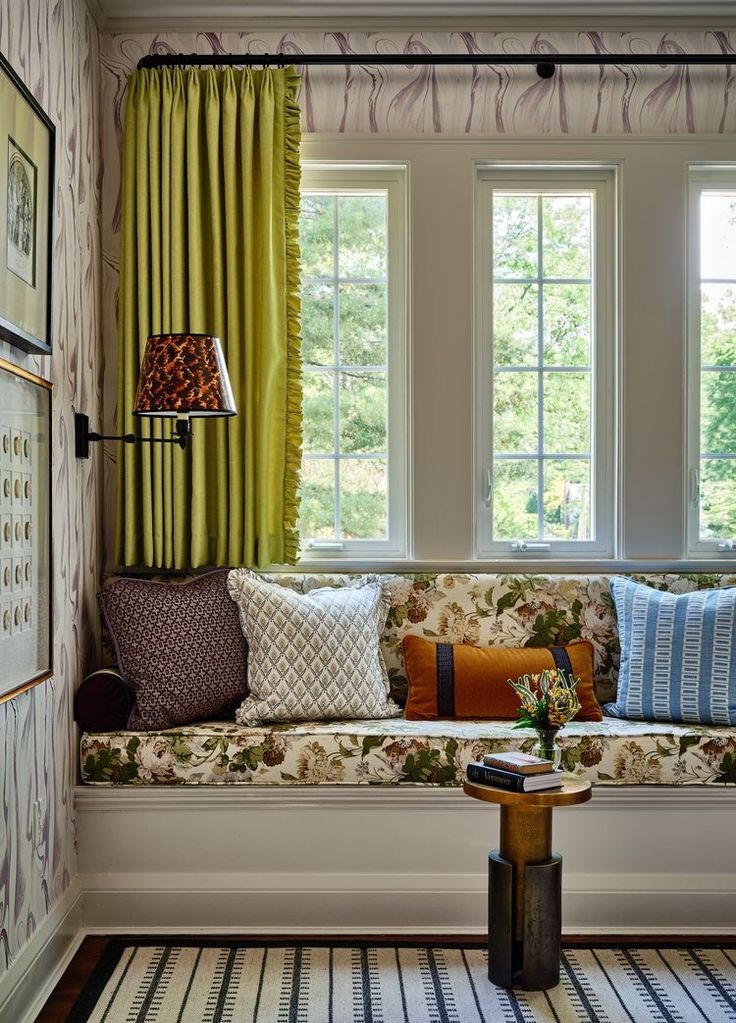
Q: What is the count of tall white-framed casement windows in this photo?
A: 3